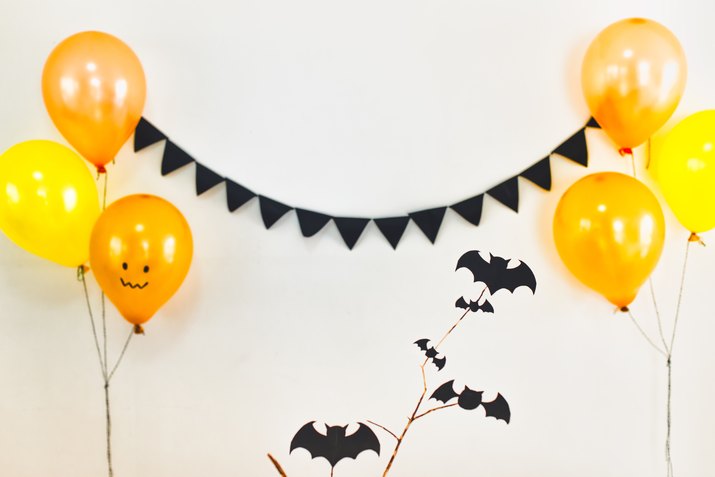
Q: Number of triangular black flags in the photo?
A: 14